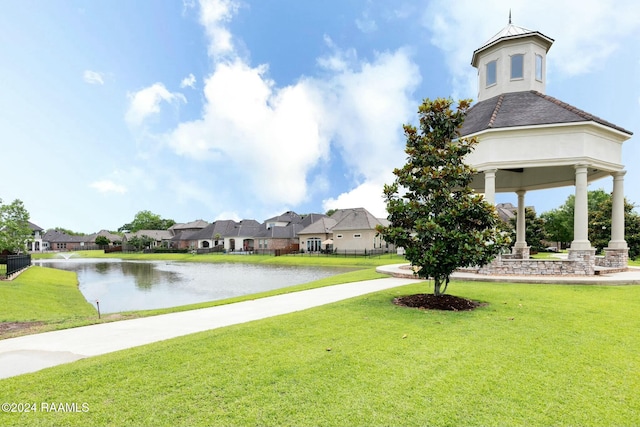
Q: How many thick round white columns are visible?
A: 4